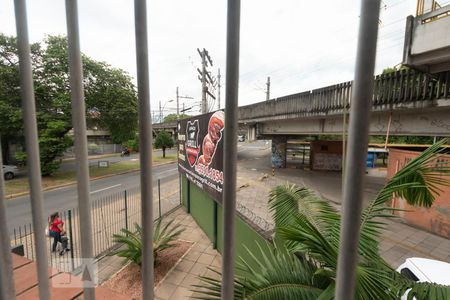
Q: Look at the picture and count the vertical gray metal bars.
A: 6